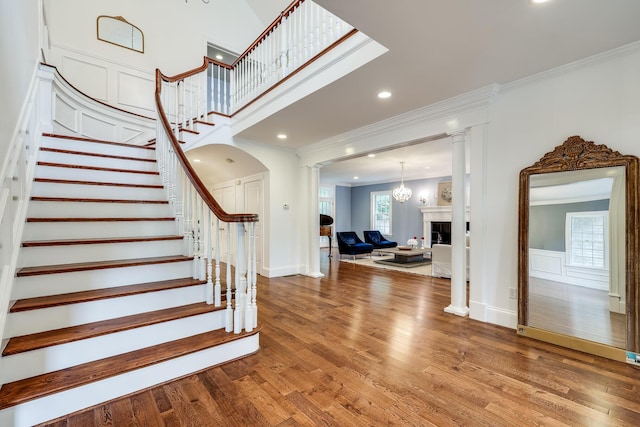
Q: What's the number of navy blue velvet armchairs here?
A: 2